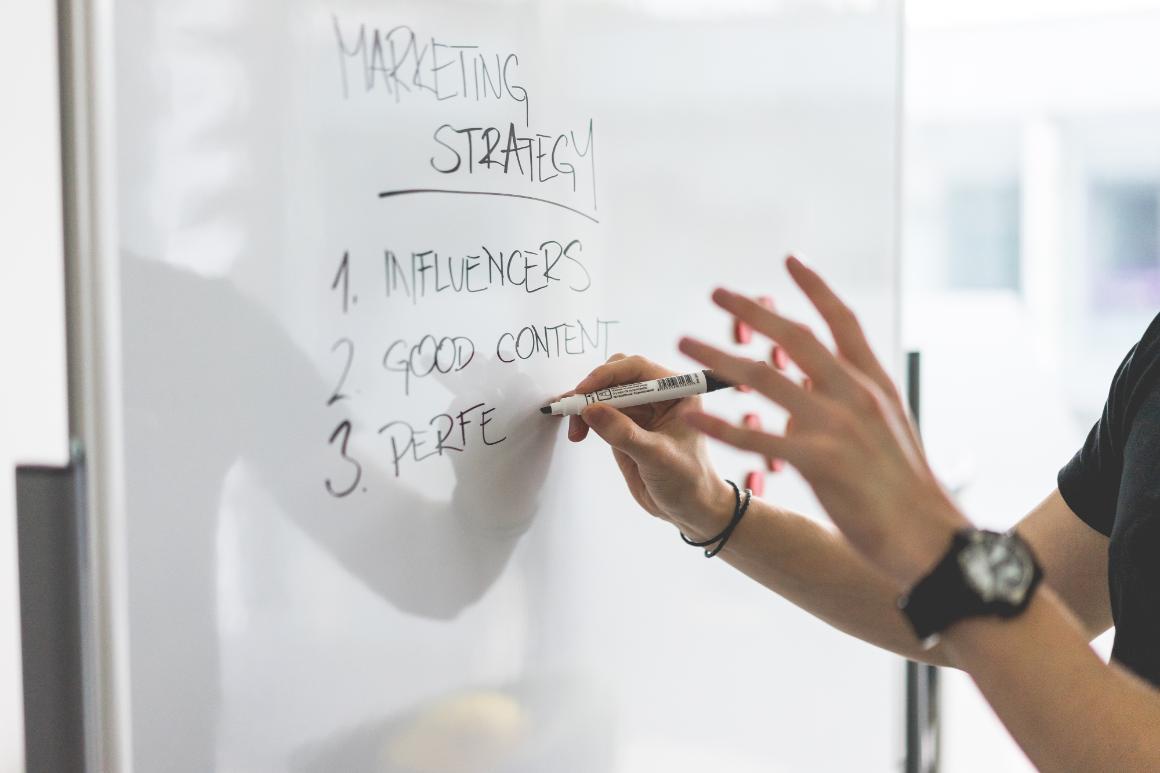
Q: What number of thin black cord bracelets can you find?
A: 2